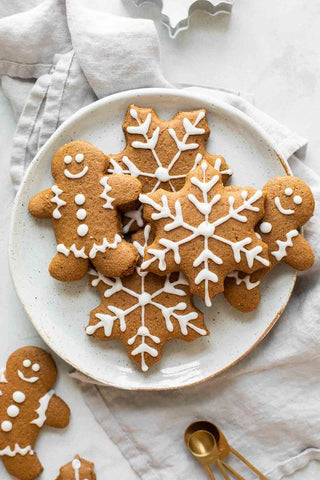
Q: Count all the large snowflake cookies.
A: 3